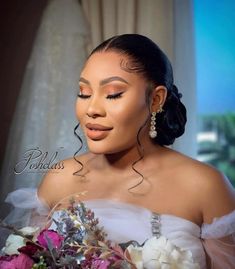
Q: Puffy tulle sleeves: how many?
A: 2